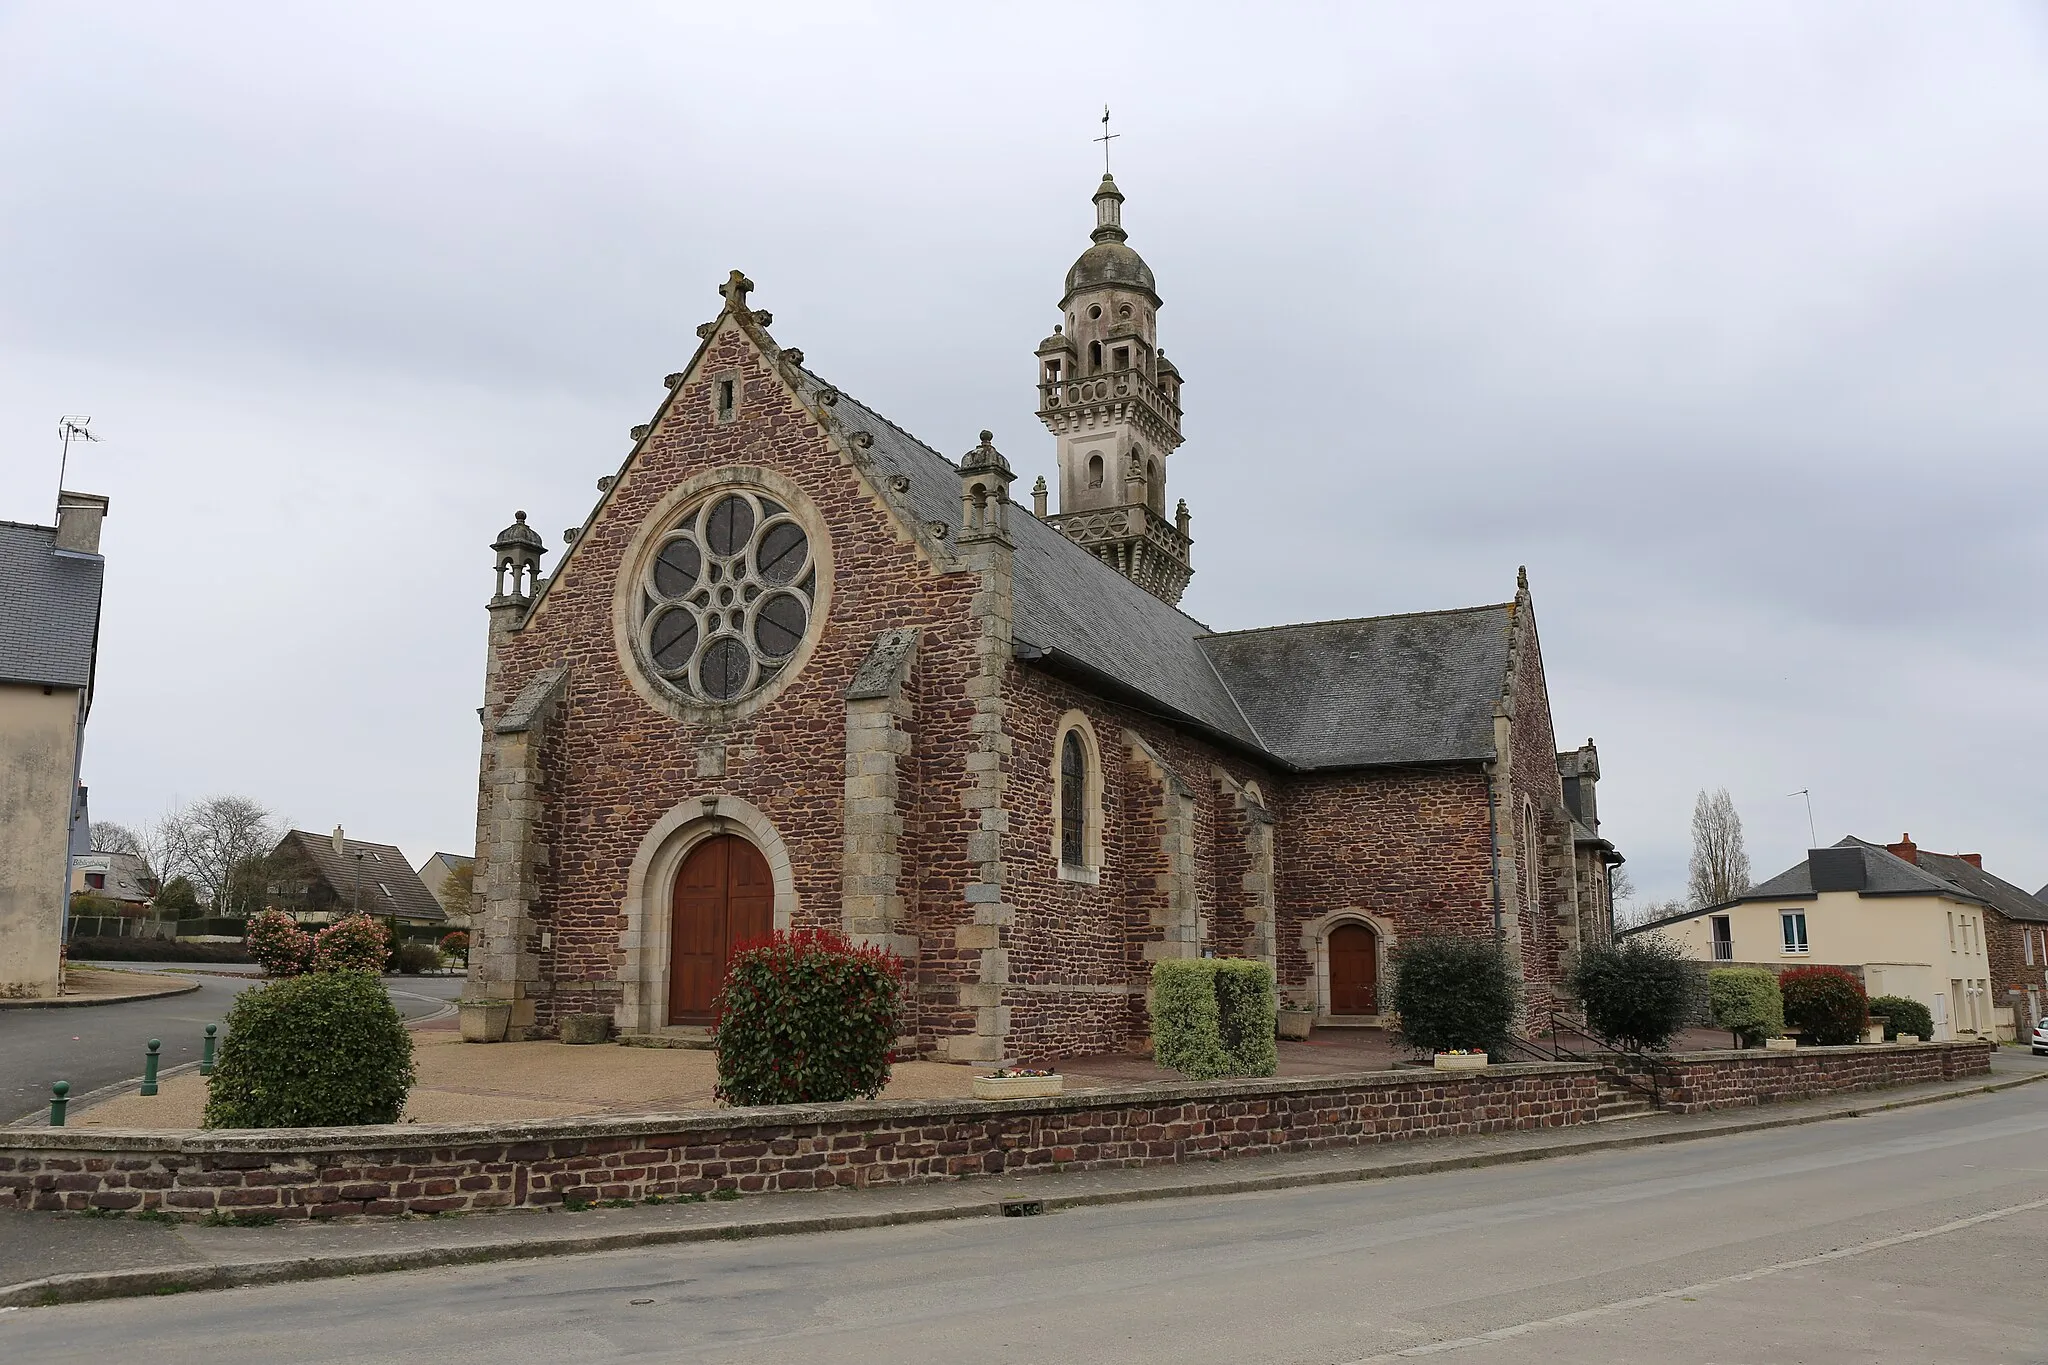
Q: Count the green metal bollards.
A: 3